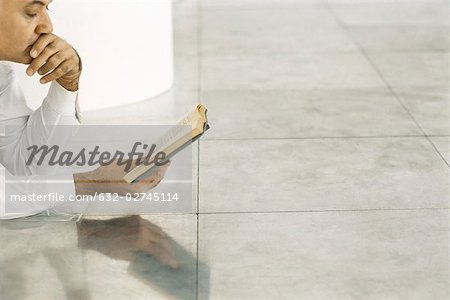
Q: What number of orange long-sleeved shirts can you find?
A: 0